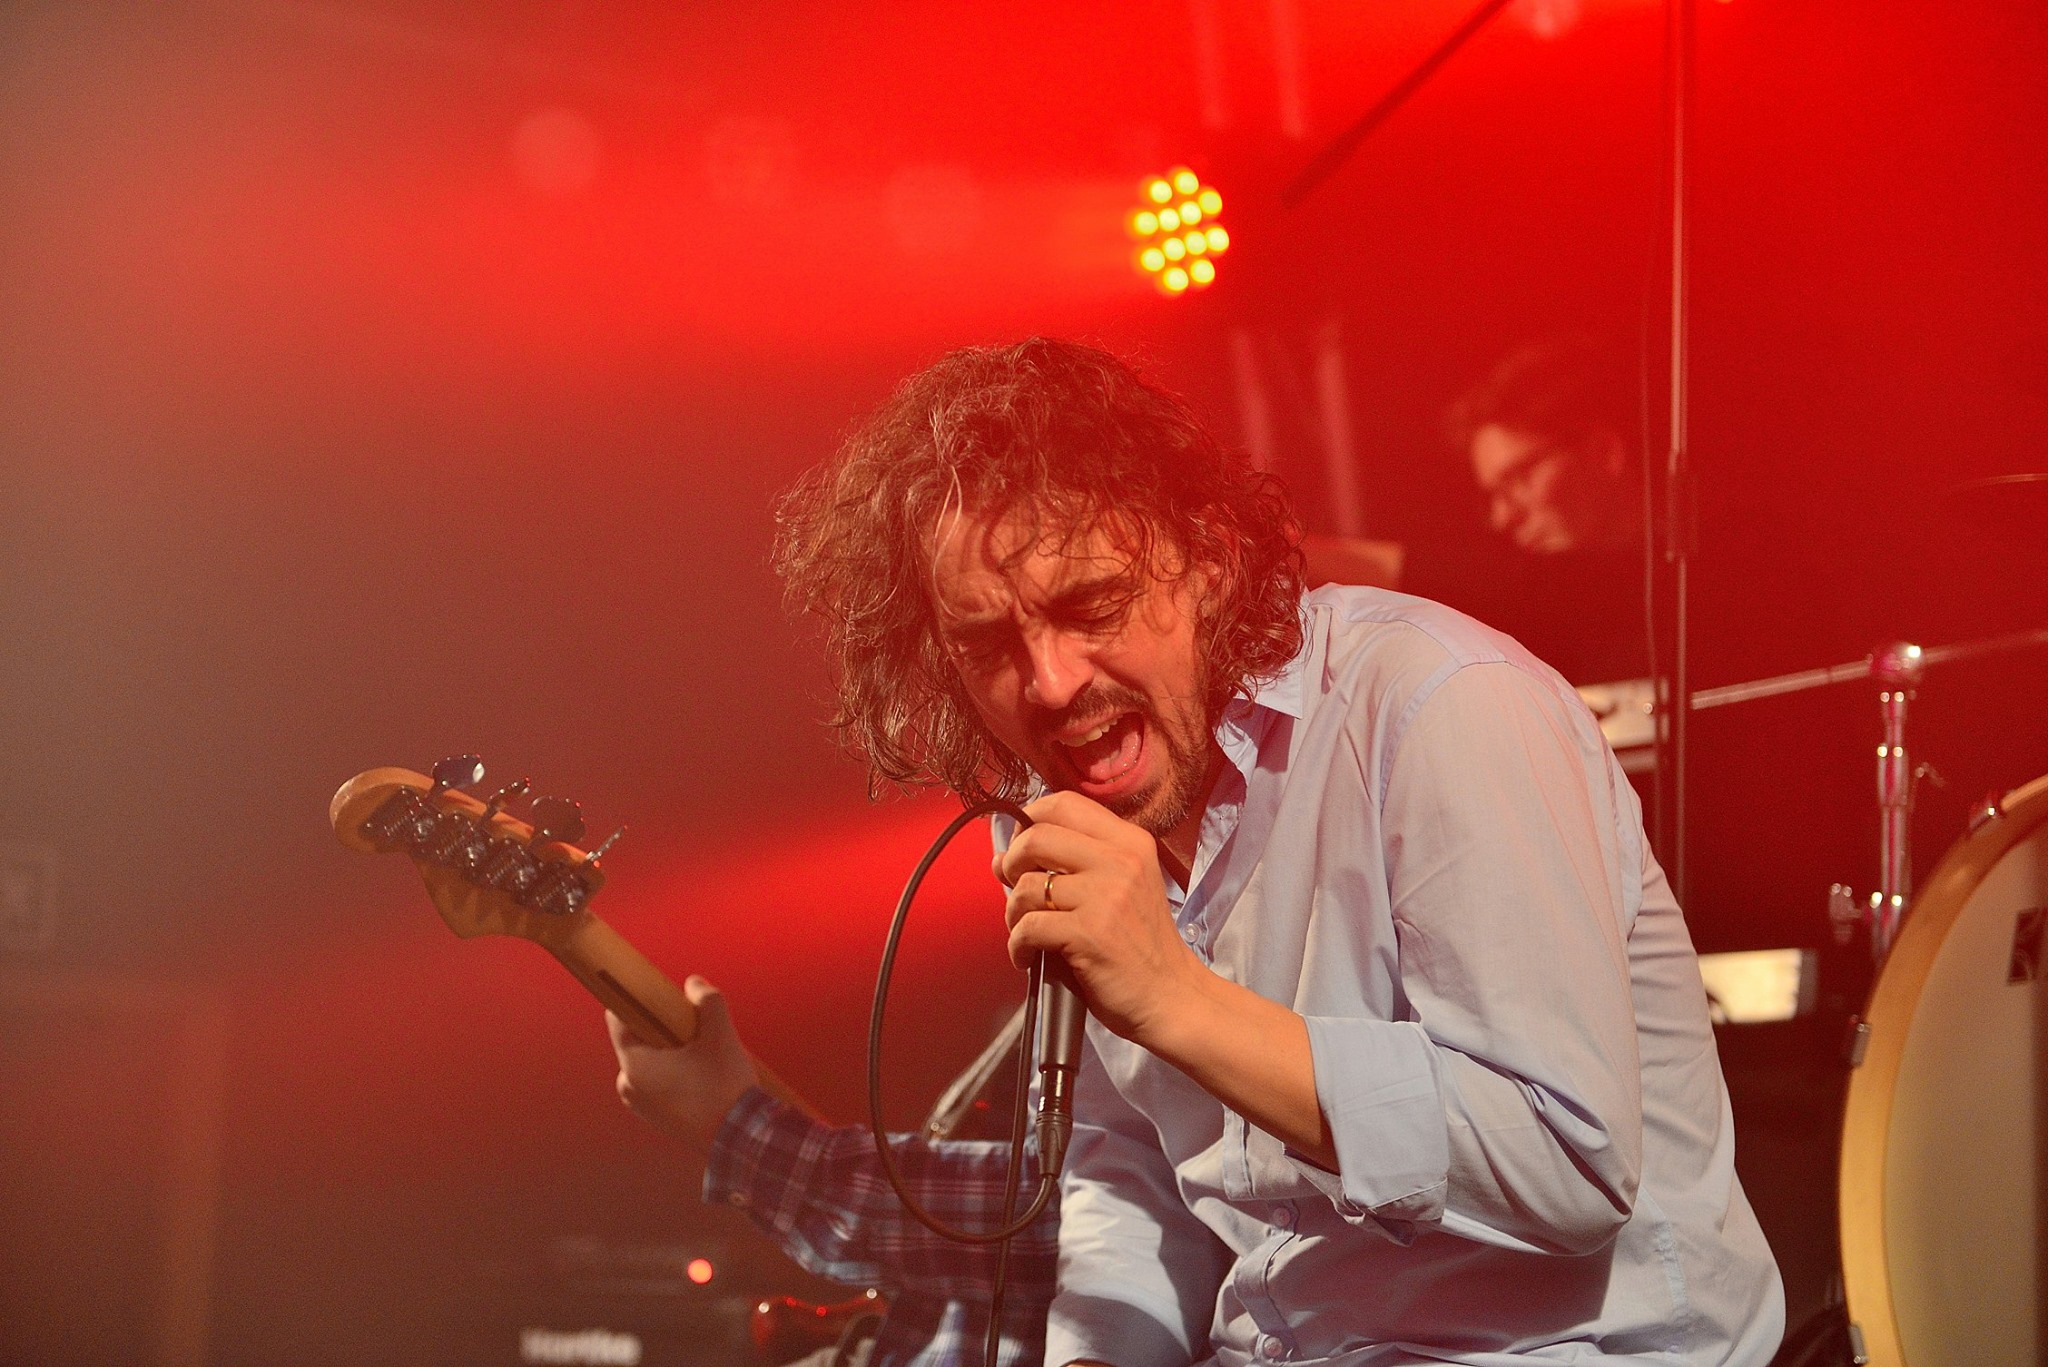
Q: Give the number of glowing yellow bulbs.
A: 12